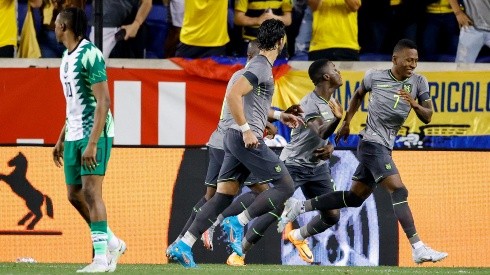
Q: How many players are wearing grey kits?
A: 4